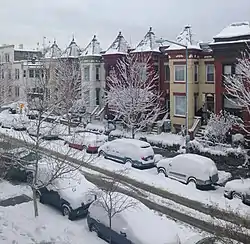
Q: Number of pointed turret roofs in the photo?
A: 6